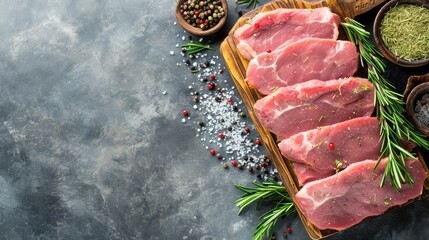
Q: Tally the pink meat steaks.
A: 5